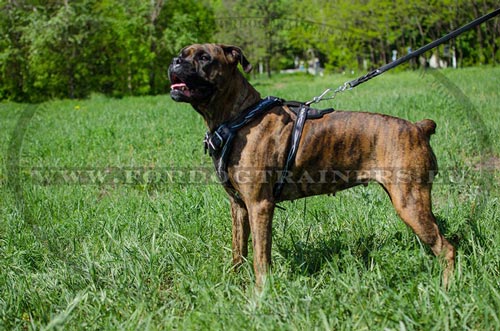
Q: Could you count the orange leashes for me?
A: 0